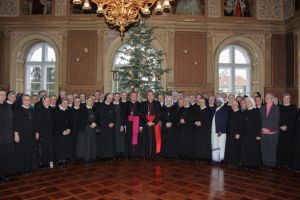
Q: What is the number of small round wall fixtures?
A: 4